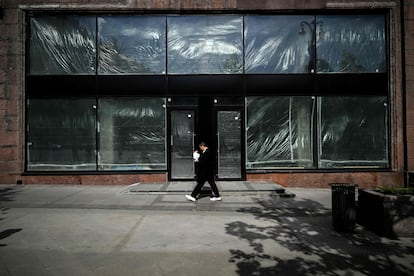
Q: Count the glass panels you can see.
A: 11